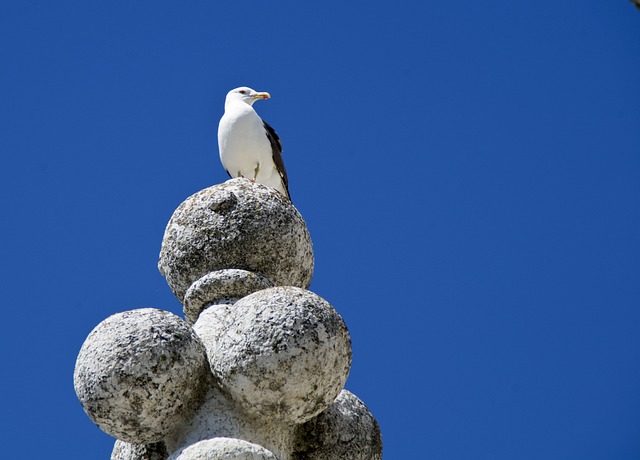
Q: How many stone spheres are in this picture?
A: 6